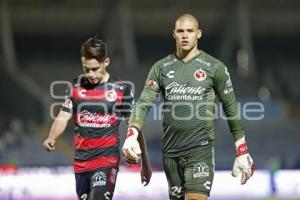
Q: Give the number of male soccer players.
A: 2